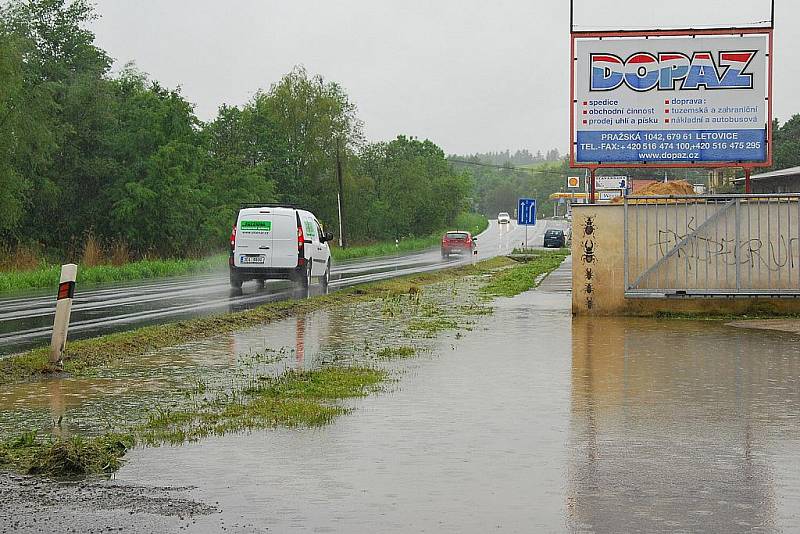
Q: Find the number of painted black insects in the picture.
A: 5